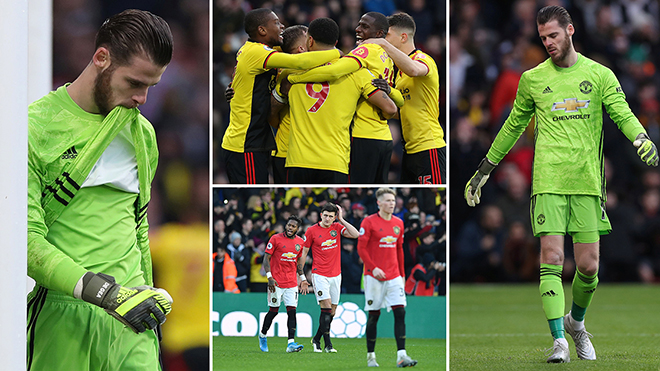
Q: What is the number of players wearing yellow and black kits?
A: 5